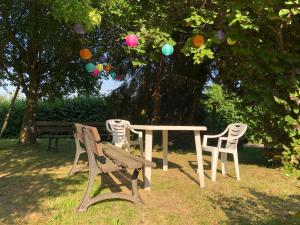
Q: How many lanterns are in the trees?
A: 15